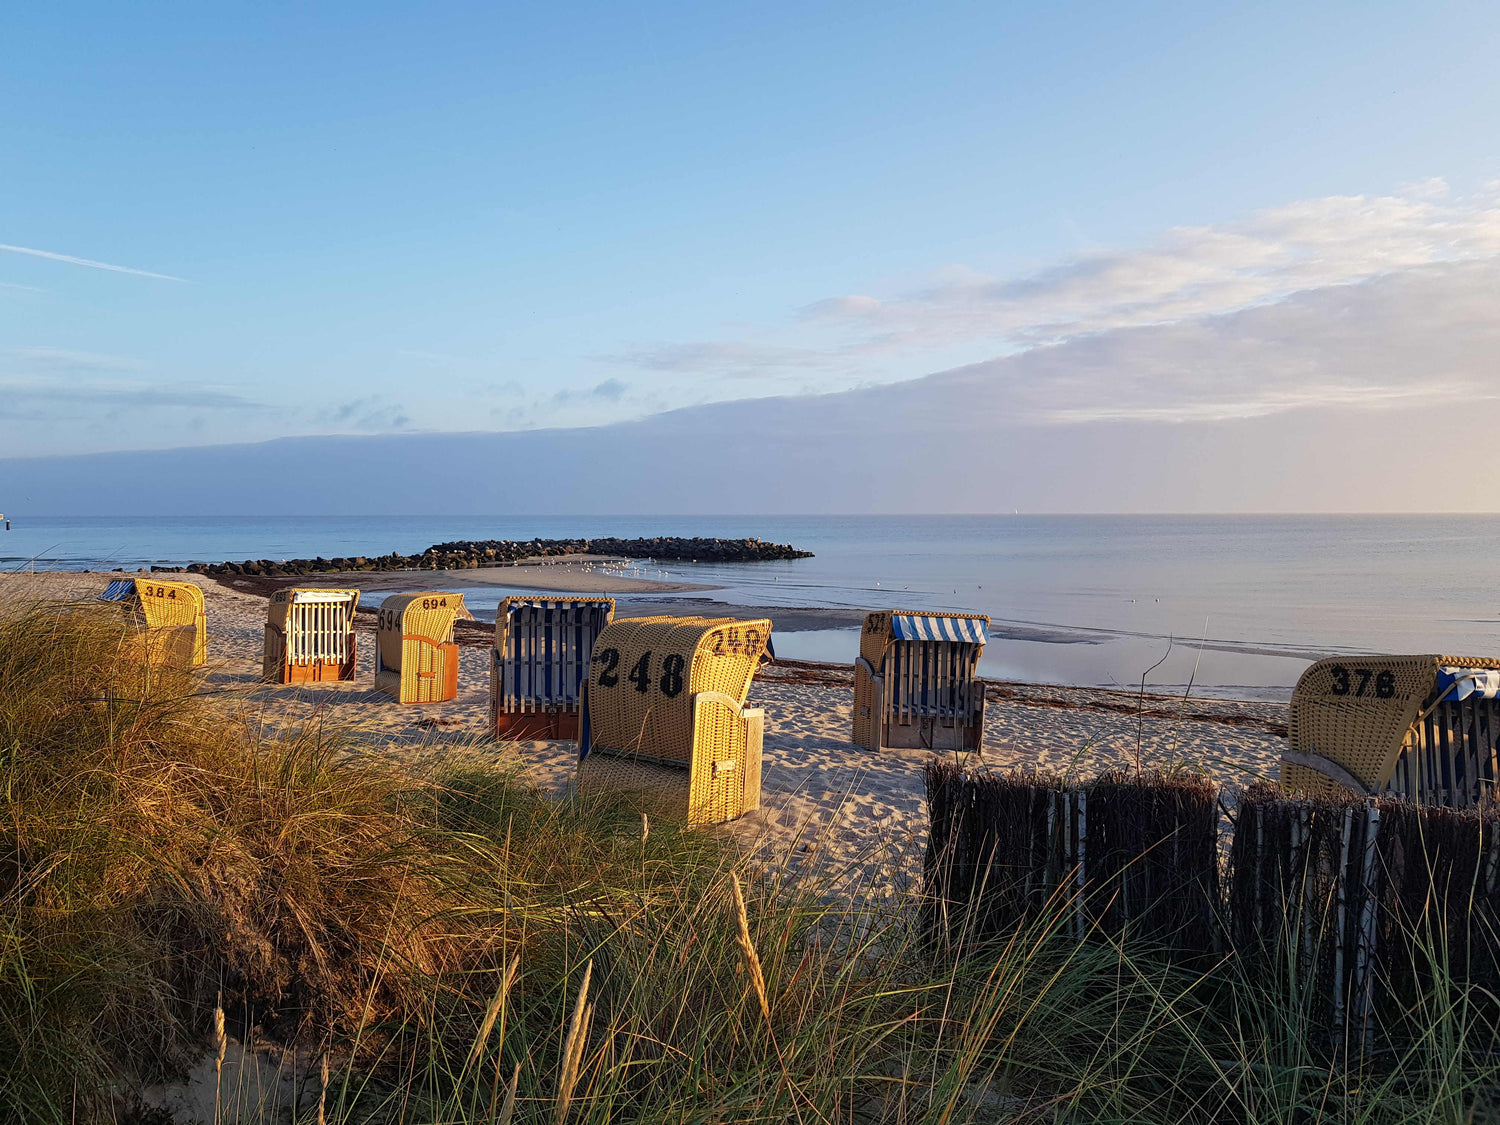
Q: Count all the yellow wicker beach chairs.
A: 7